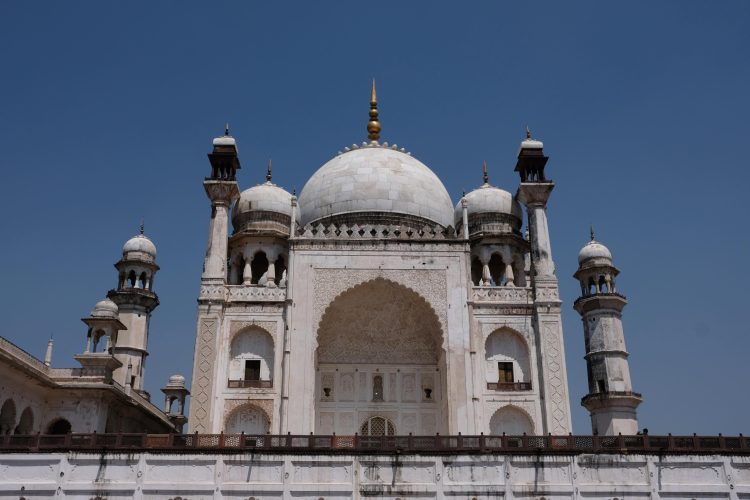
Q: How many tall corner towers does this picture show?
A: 4